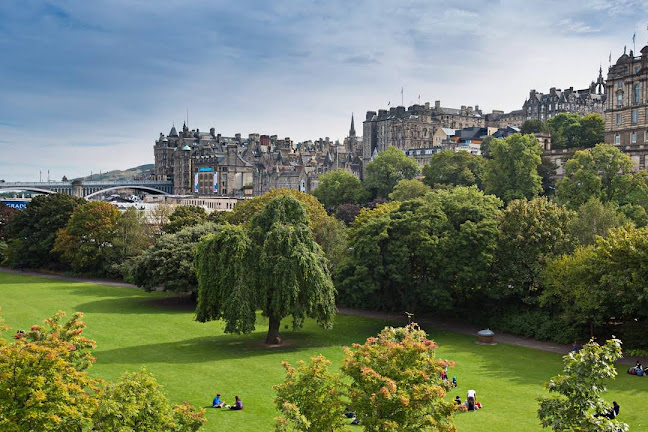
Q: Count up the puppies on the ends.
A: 0